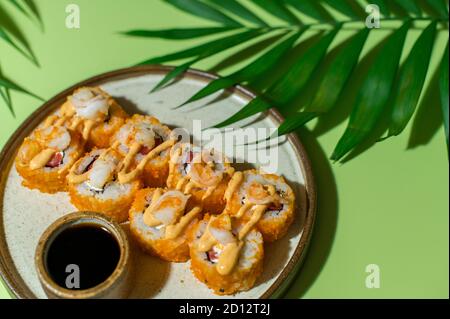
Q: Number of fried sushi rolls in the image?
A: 8